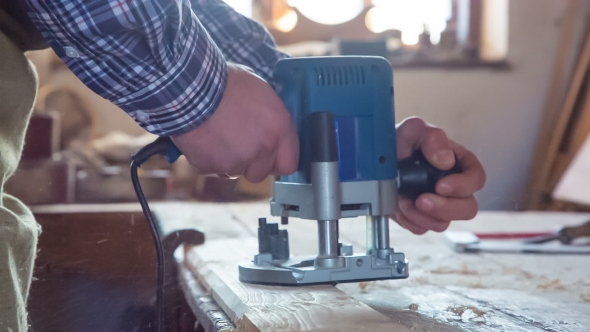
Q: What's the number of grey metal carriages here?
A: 1